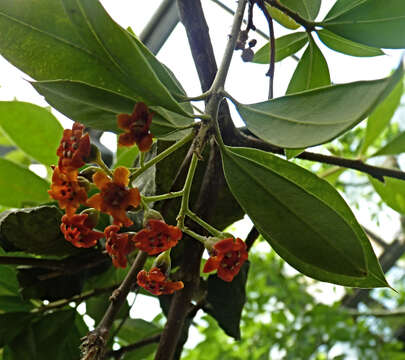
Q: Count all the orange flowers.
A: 9